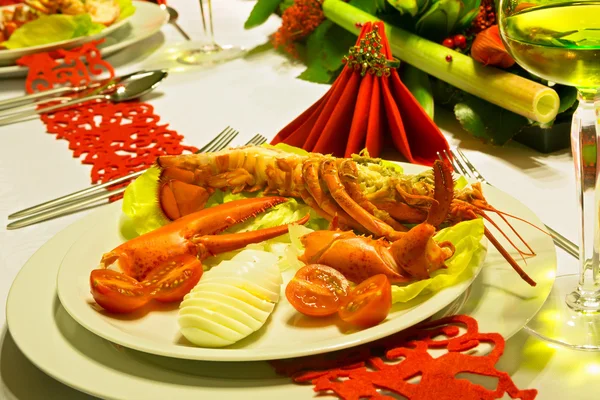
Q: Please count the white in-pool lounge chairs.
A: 0